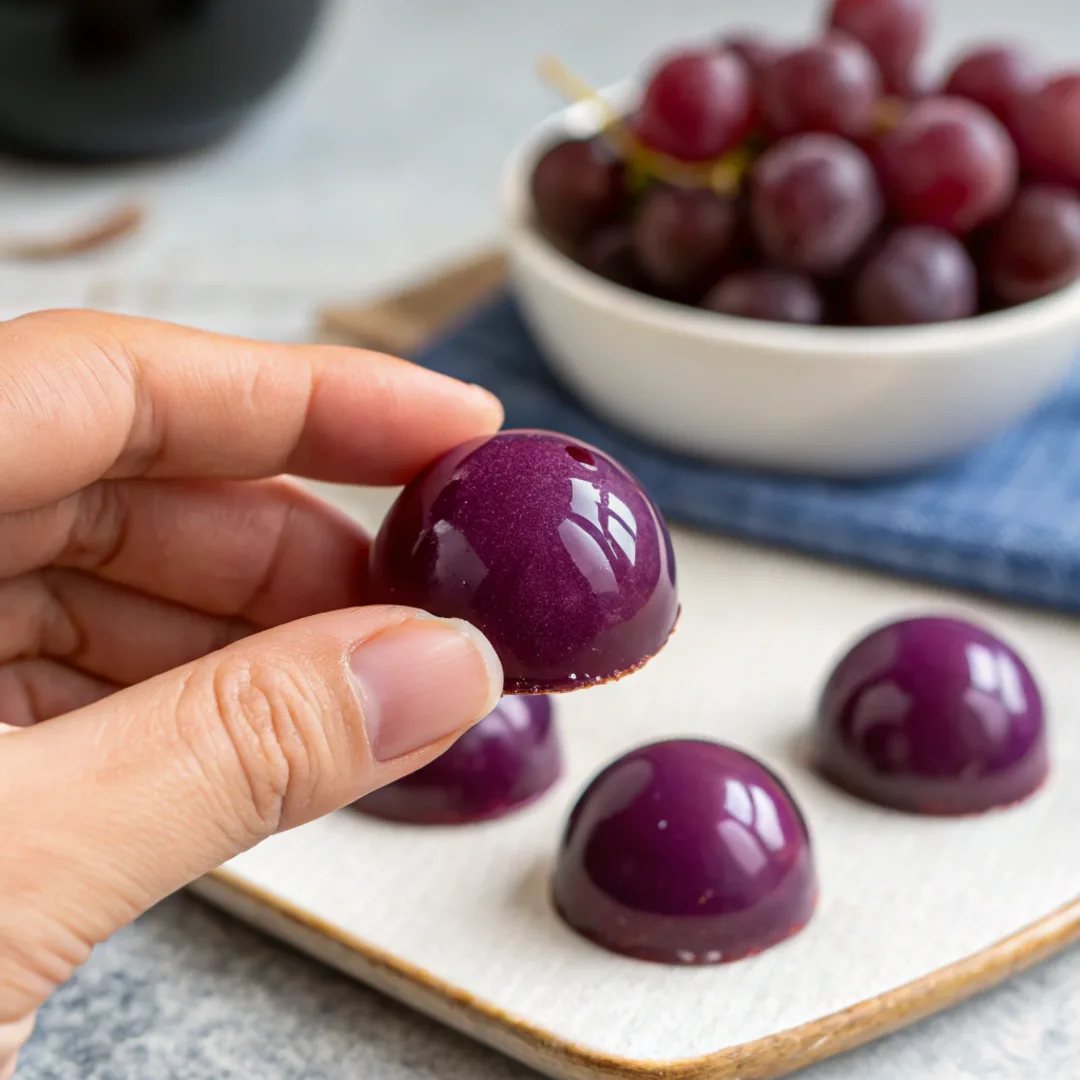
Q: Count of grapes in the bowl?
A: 14